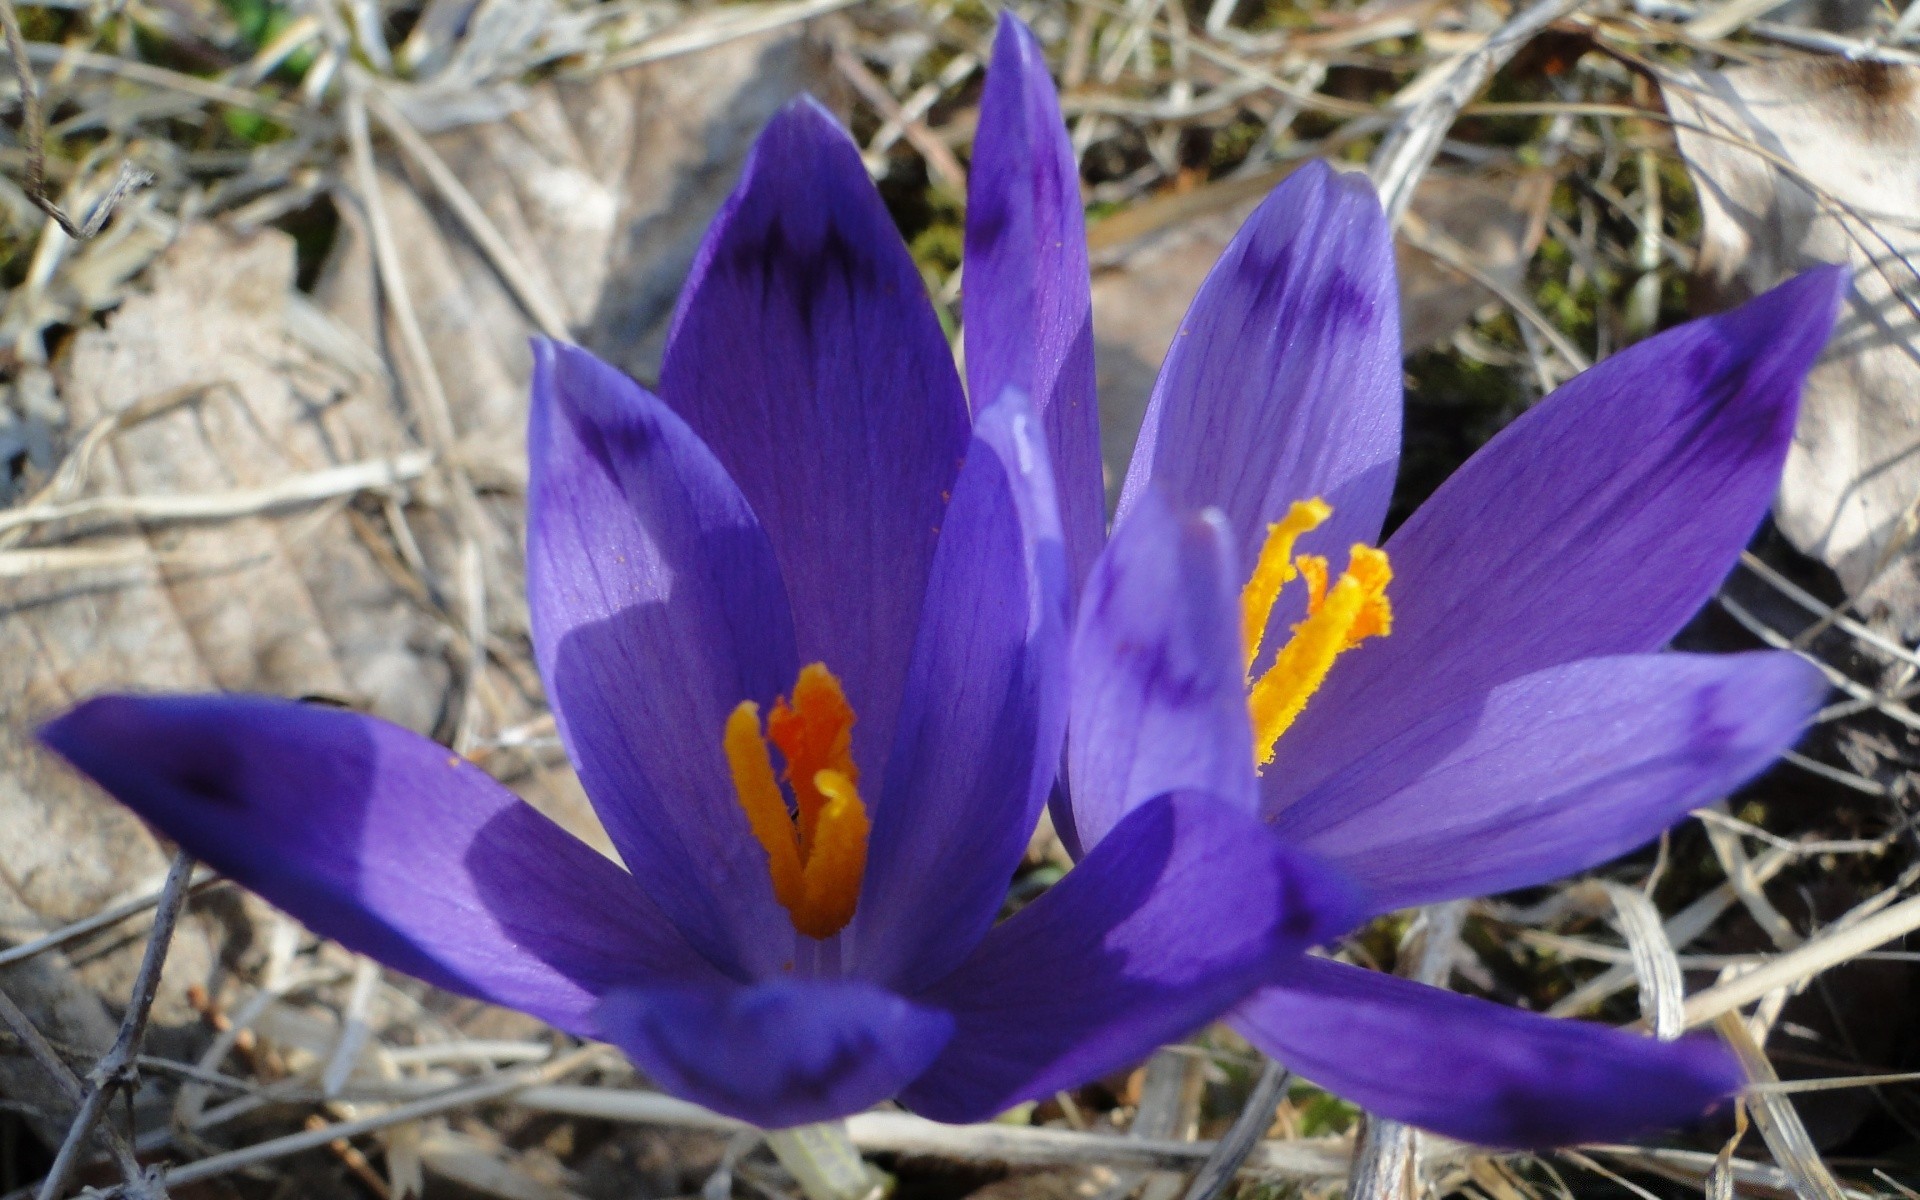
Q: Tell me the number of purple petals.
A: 12